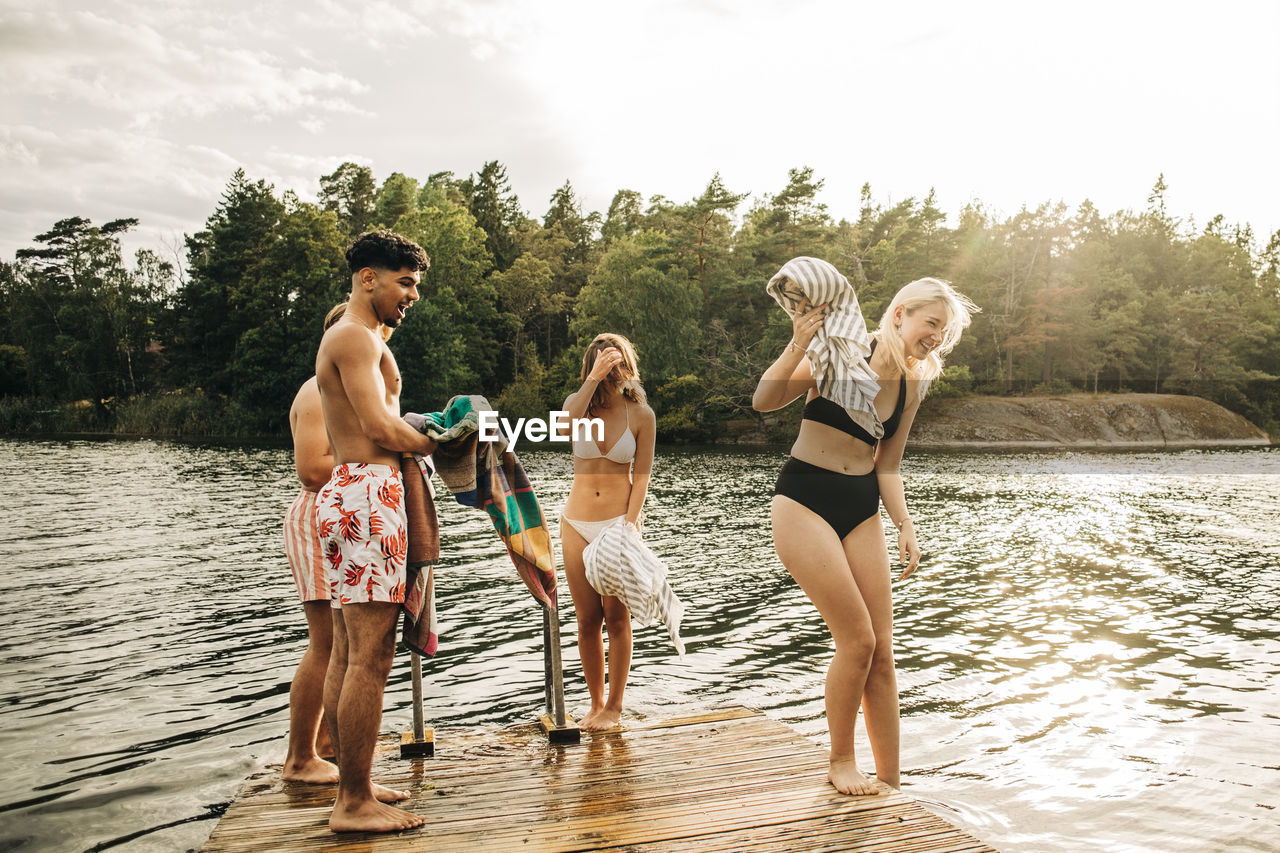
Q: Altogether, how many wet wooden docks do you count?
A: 1